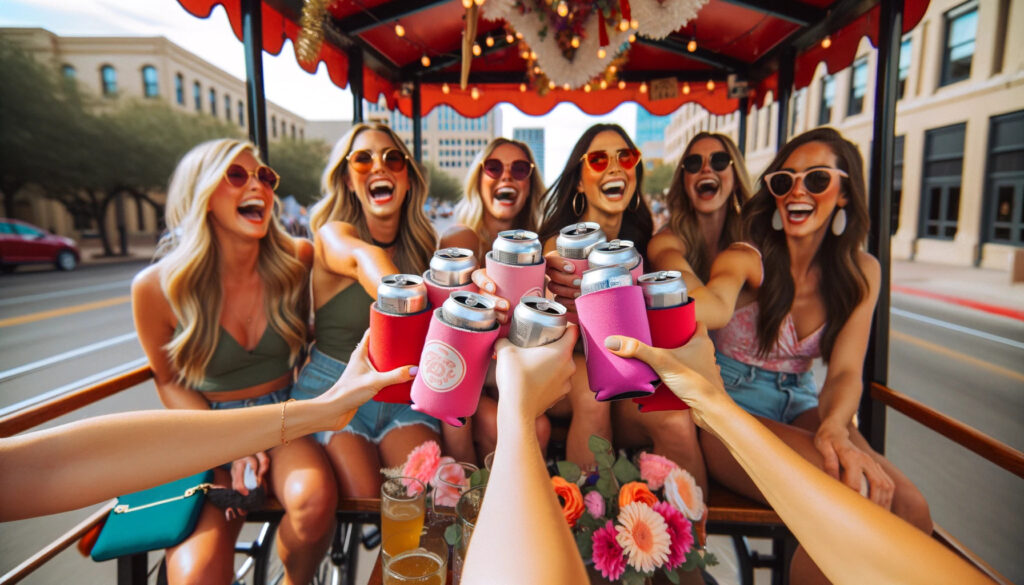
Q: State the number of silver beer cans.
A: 9